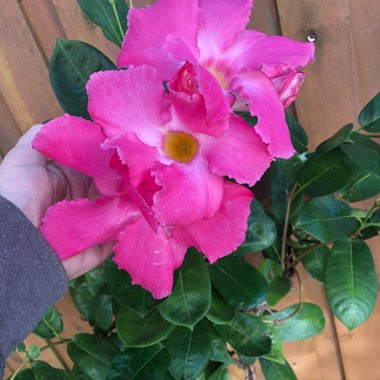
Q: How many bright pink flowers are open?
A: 3